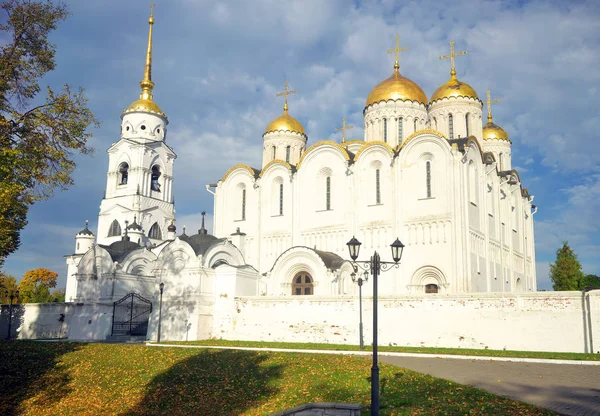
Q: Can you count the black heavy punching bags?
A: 0